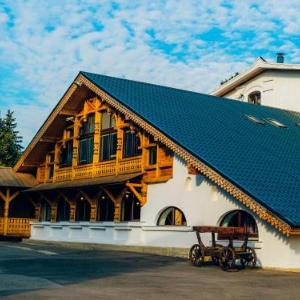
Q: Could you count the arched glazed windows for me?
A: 3